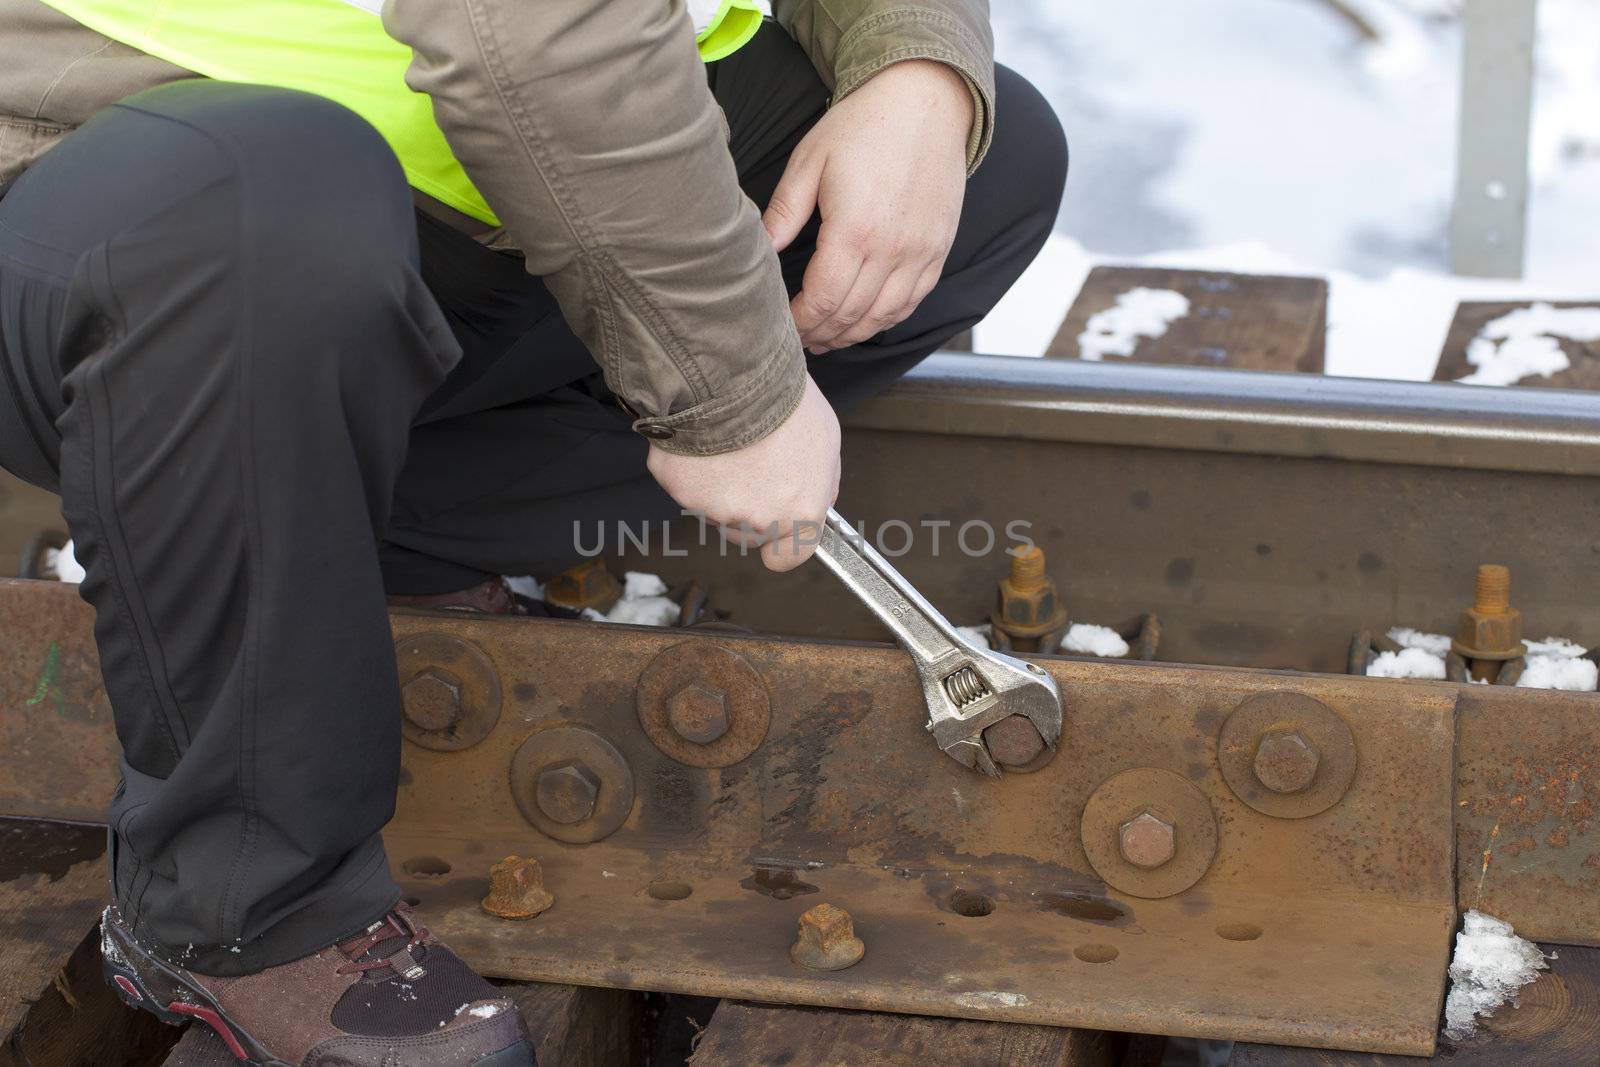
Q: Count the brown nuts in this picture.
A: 11